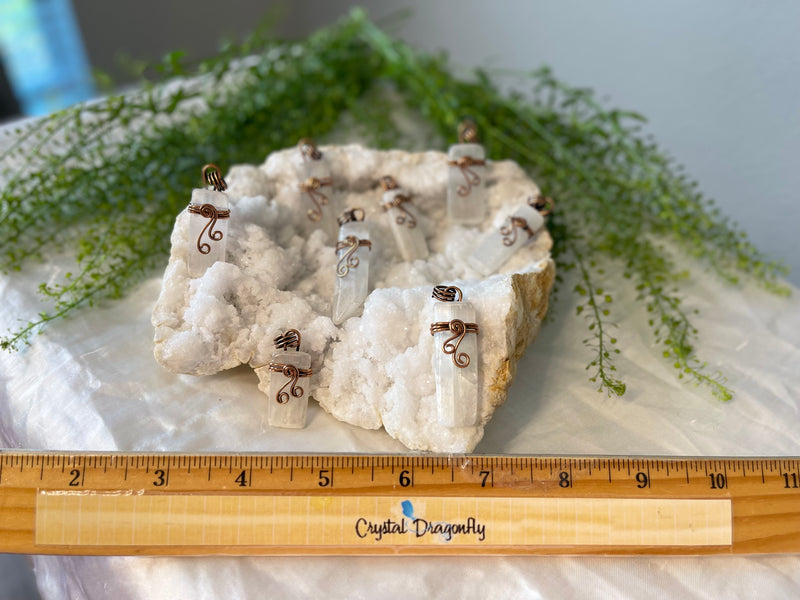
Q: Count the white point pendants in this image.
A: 8